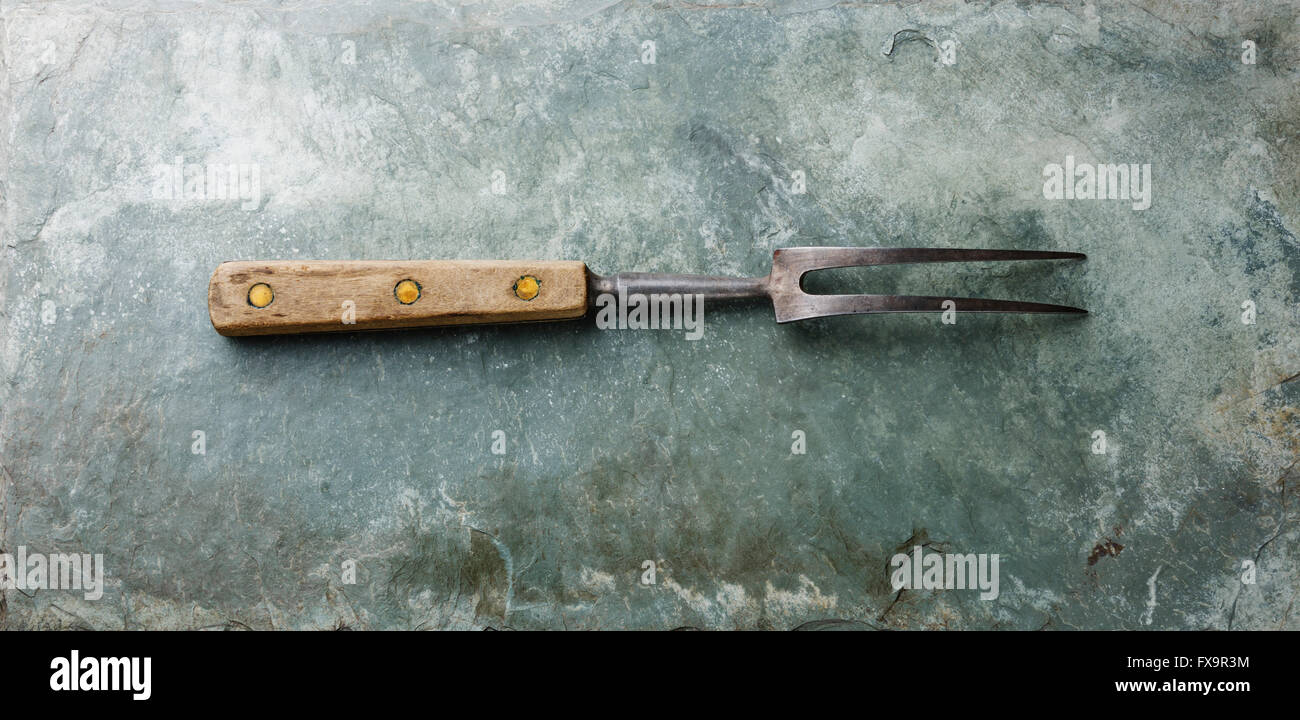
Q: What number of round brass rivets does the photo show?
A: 3